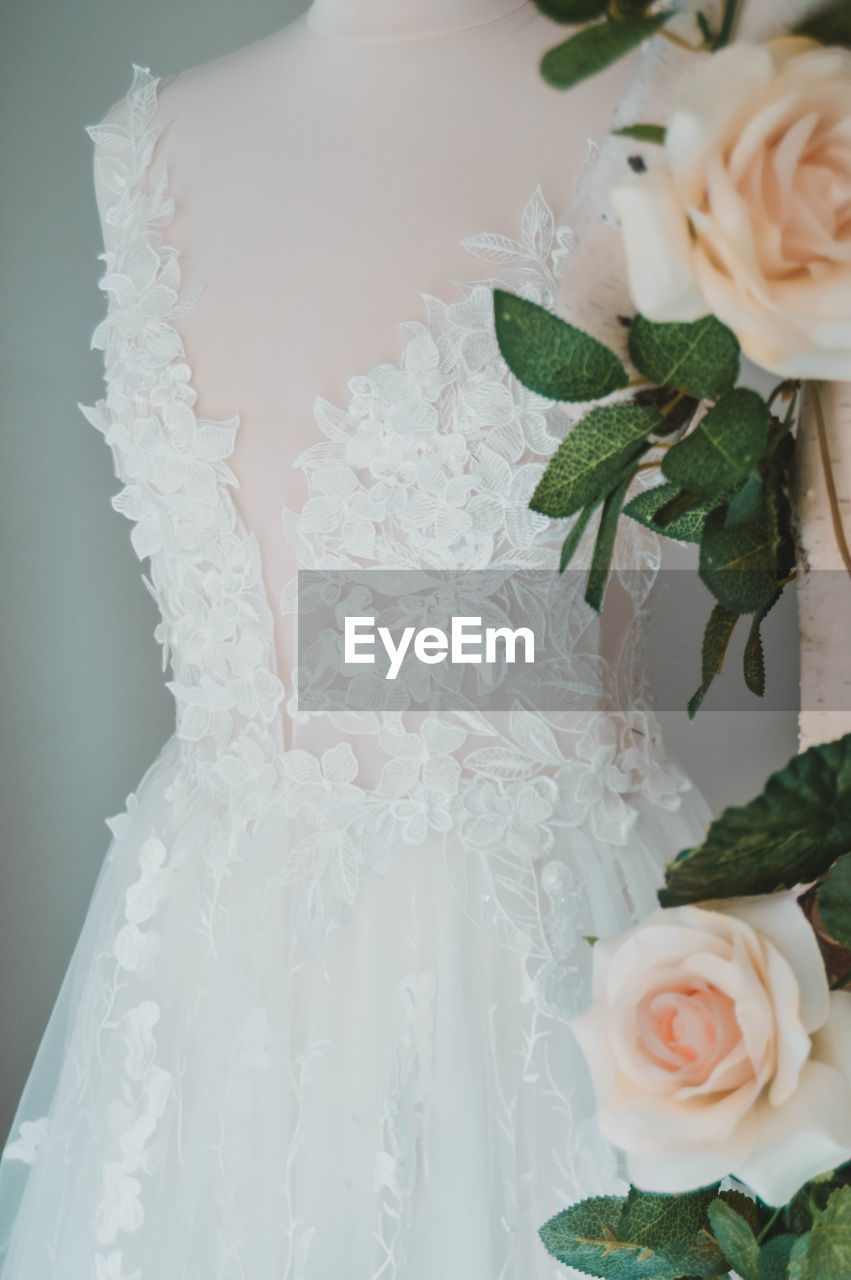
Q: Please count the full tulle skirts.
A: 1